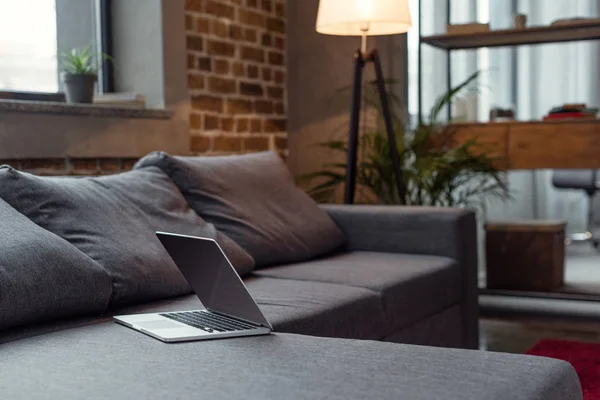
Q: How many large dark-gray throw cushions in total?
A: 3